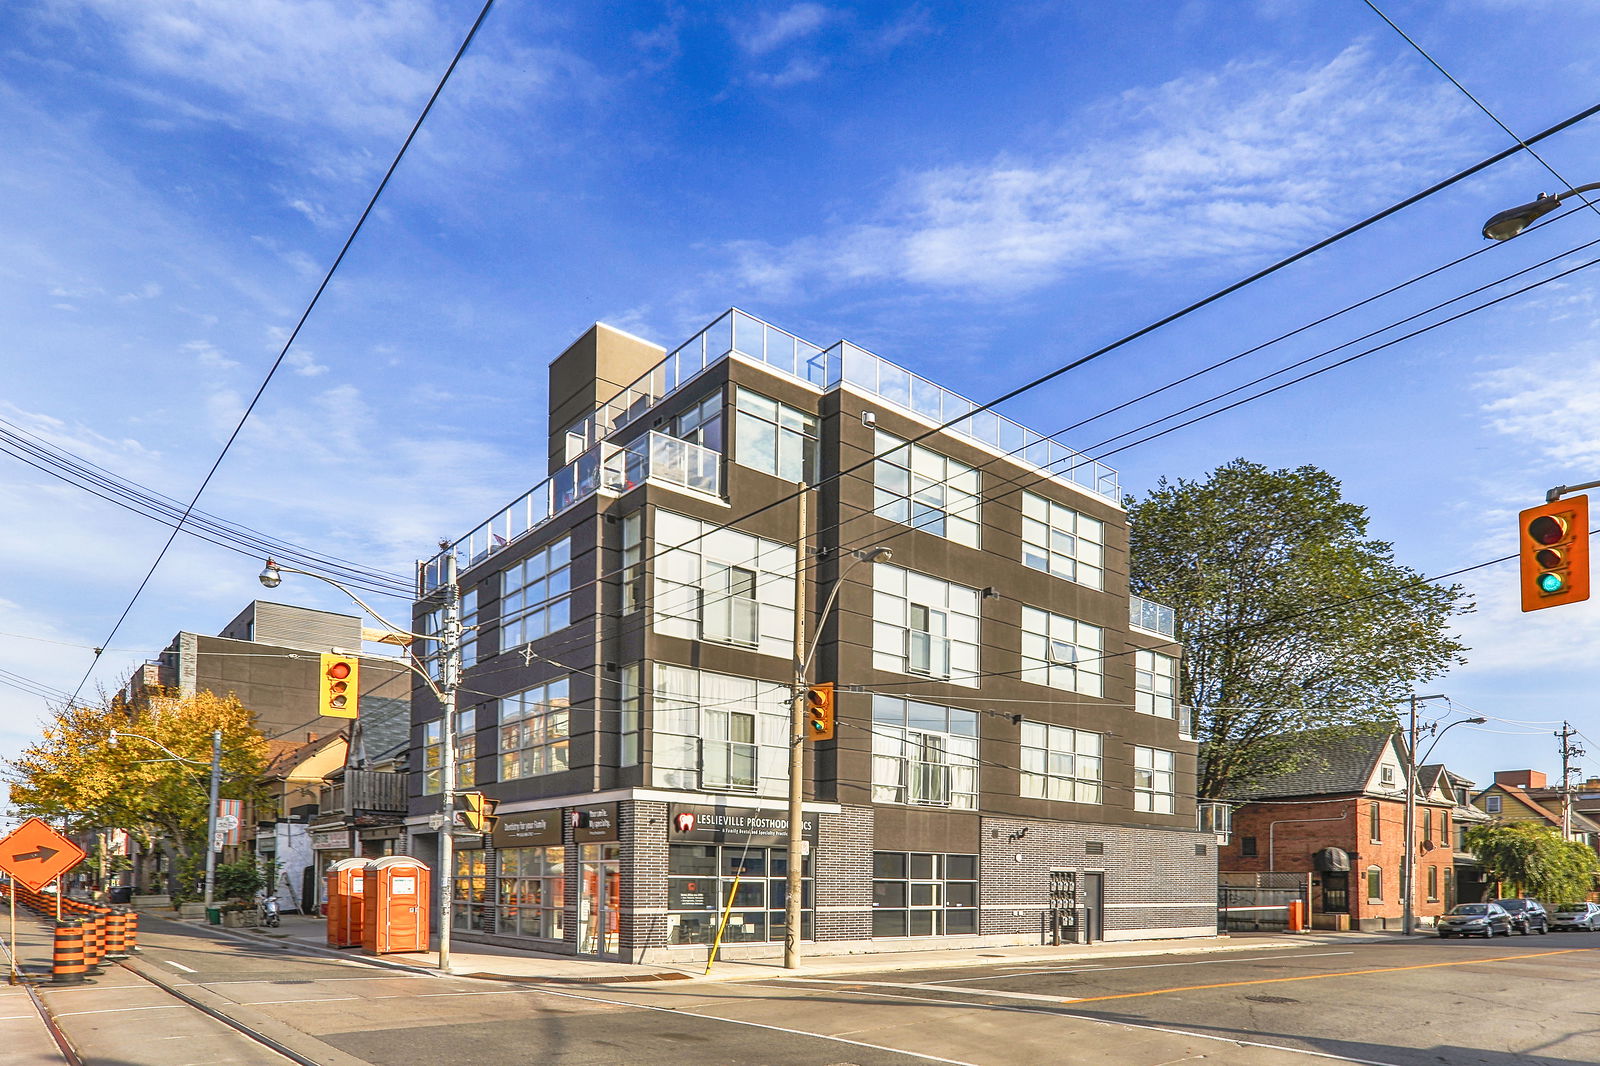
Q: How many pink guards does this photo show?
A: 0